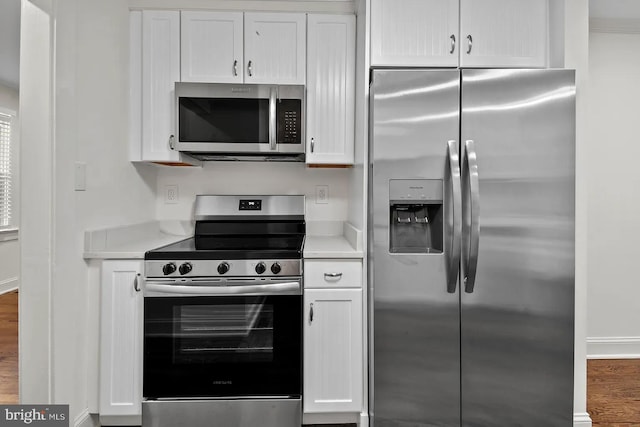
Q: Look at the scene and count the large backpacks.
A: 0